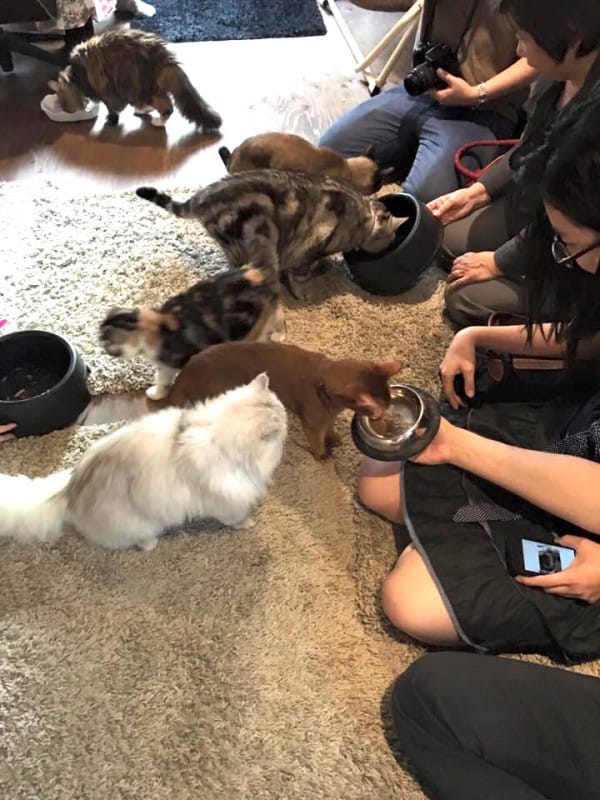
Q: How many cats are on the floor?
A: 6